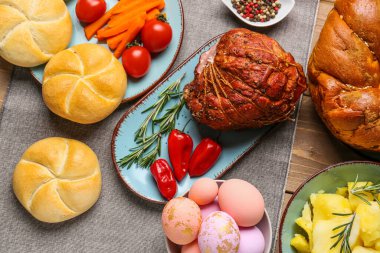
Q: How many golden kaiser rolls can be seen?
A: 3